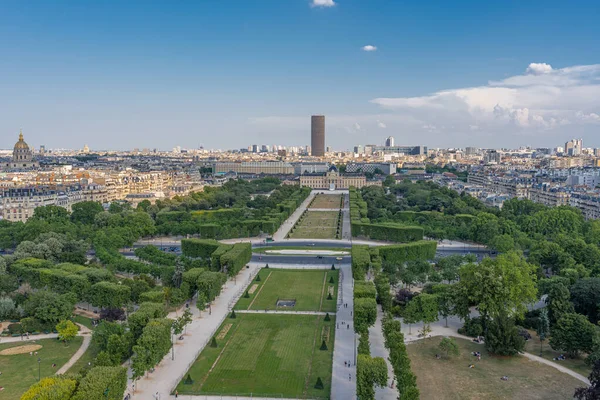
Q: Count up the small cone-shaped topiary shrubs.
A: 12